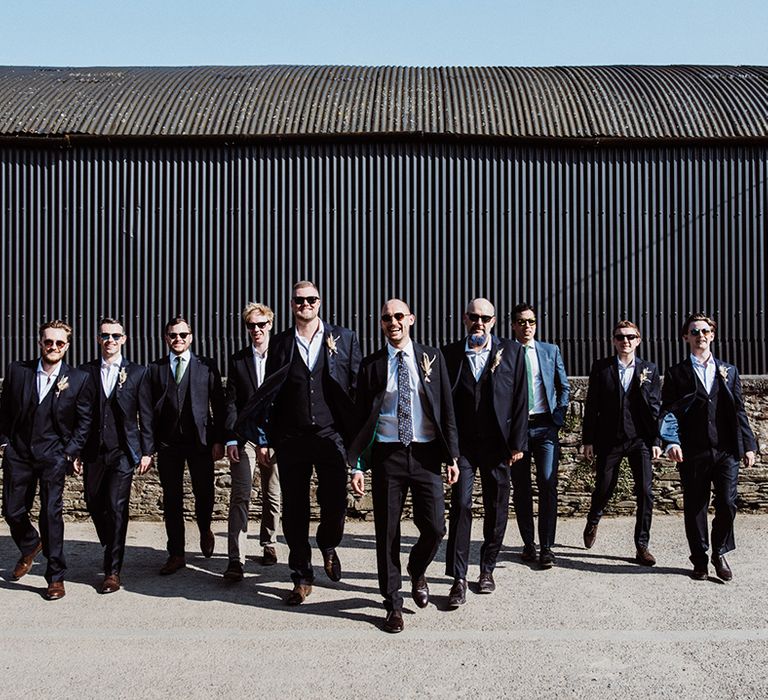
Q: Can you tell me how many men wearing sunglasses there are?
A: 10